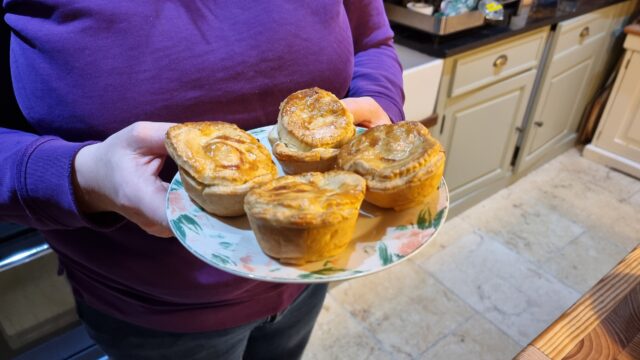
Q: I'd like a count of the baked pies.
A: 4